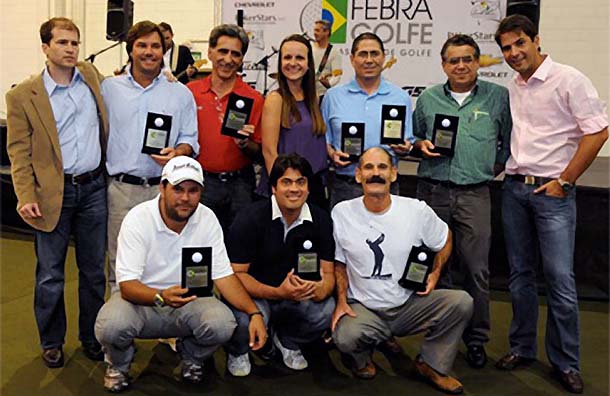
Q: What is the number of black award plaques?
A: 8